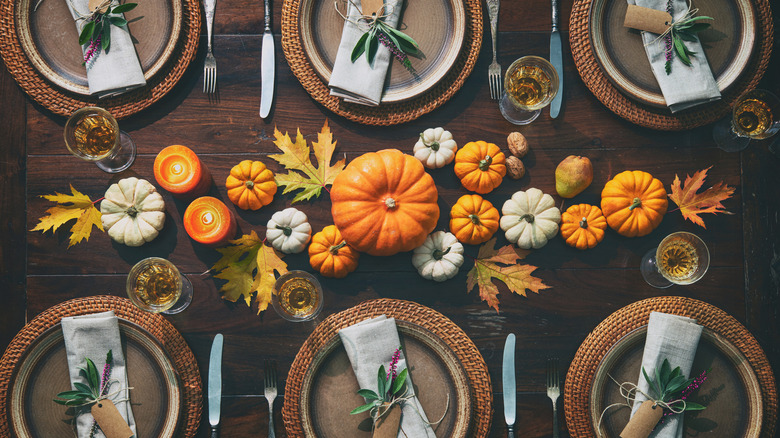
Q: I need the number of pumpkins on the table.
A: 12